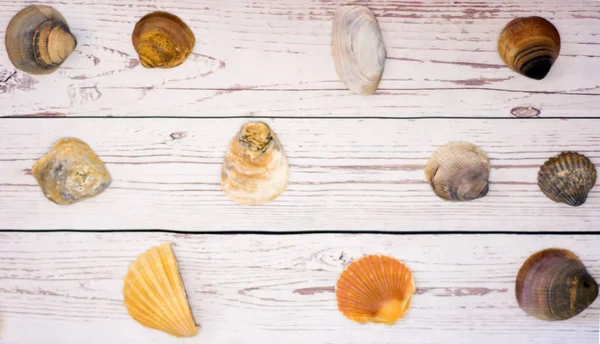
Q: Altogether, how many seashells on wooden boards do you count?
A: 11